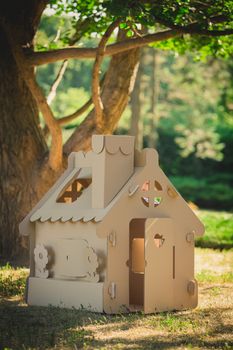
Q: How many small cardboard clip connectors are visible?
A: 6